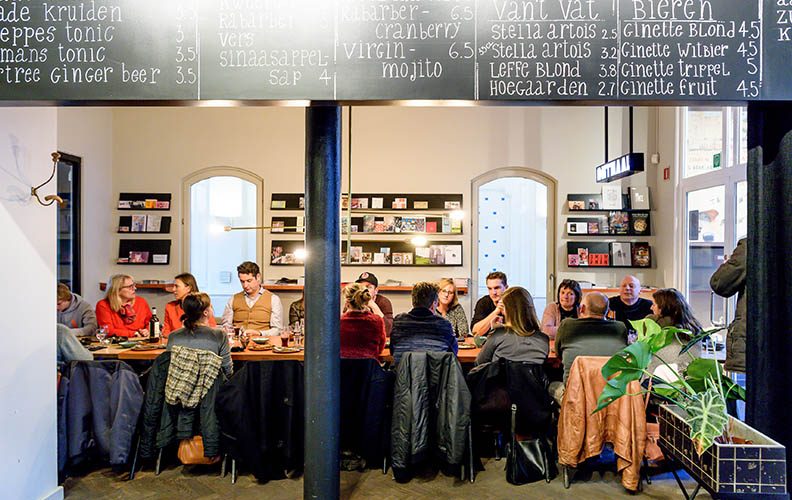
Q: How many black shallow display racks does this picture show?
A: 9